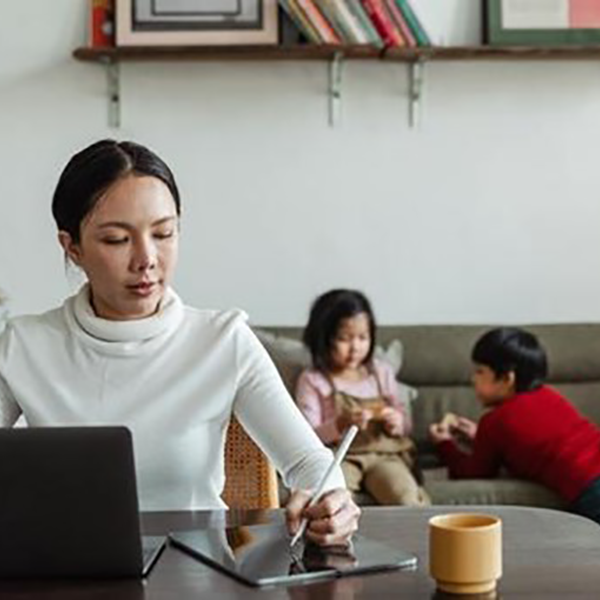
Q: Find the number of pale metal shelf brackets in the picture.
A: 3